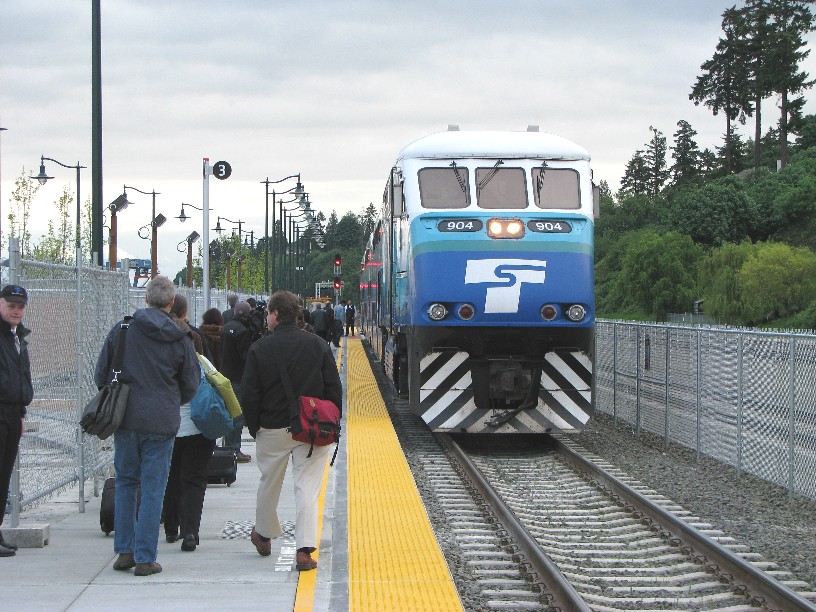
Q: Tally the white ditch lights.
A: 2